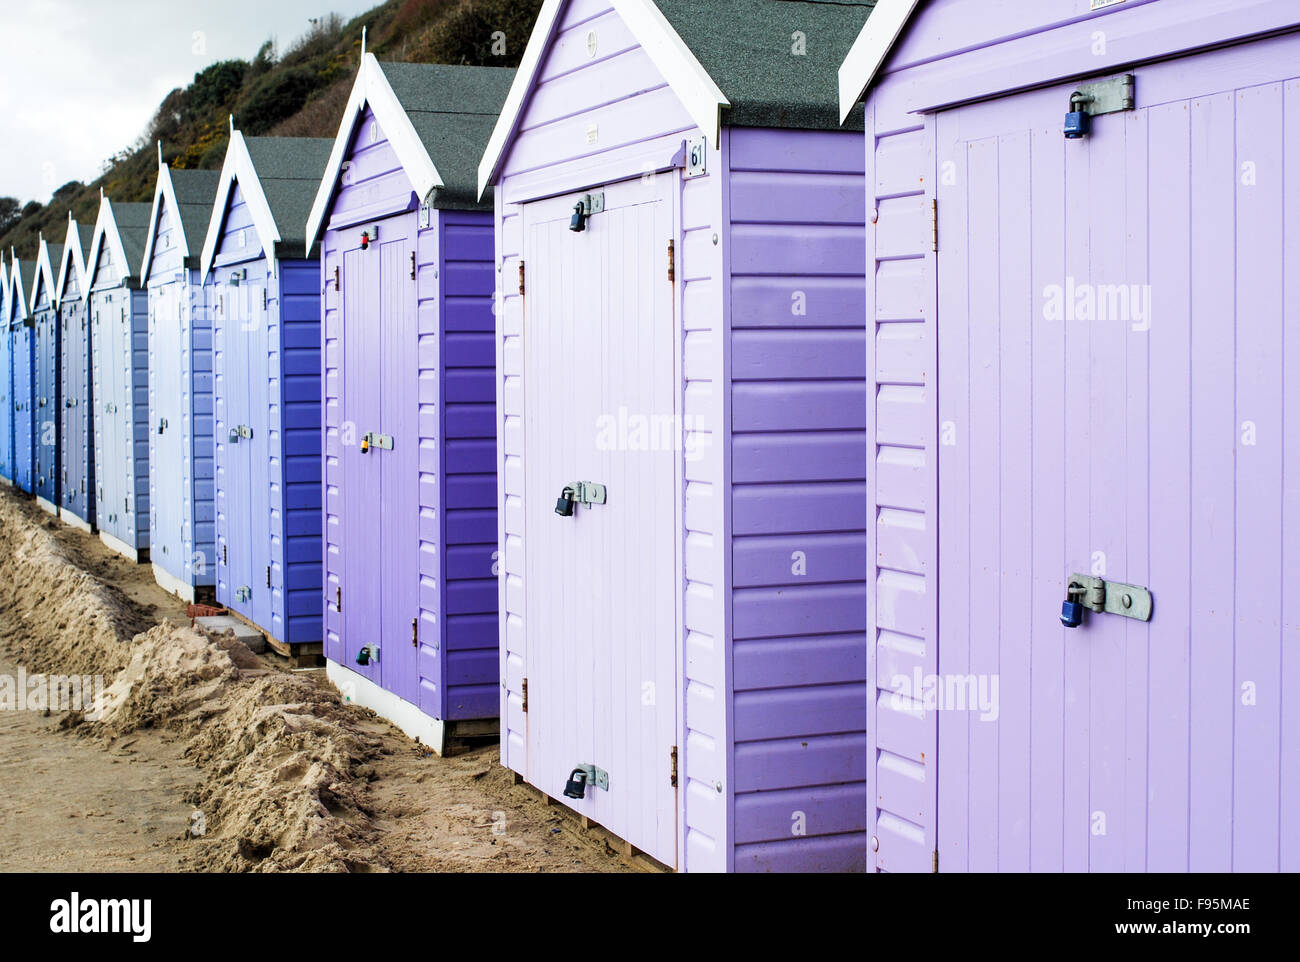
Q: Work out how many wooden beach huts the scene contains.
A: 10